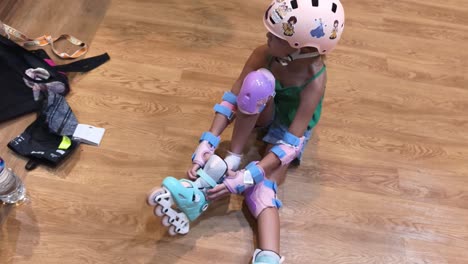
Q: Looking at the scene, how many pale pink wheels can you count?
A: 4